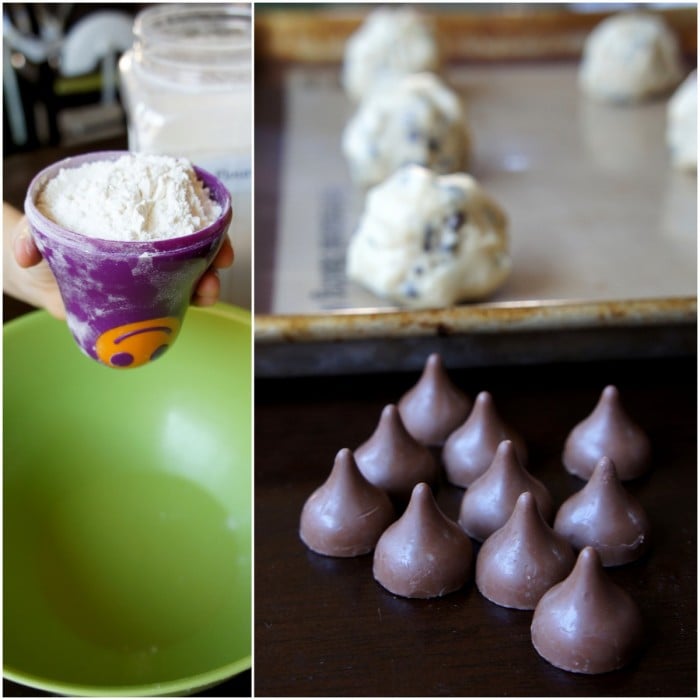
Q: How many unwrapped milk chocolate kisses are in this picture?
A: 10